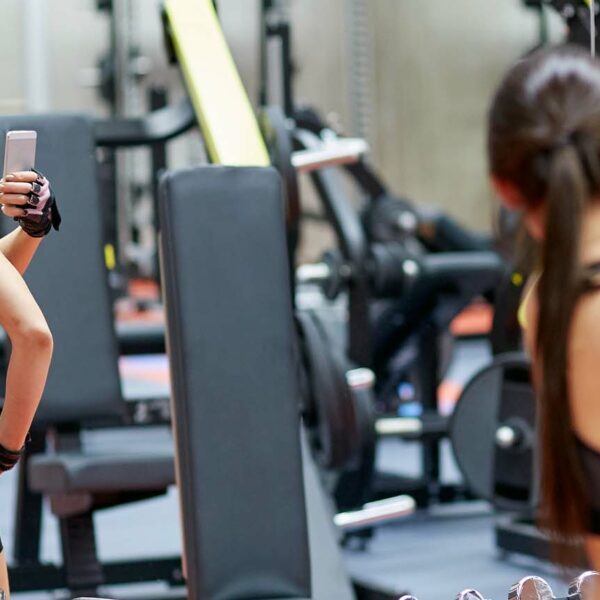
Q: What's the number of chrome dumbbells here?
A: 4